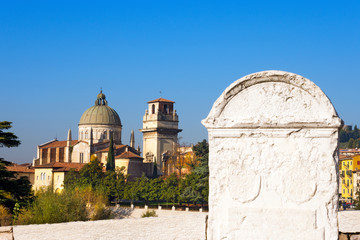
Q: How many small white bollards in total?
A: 7